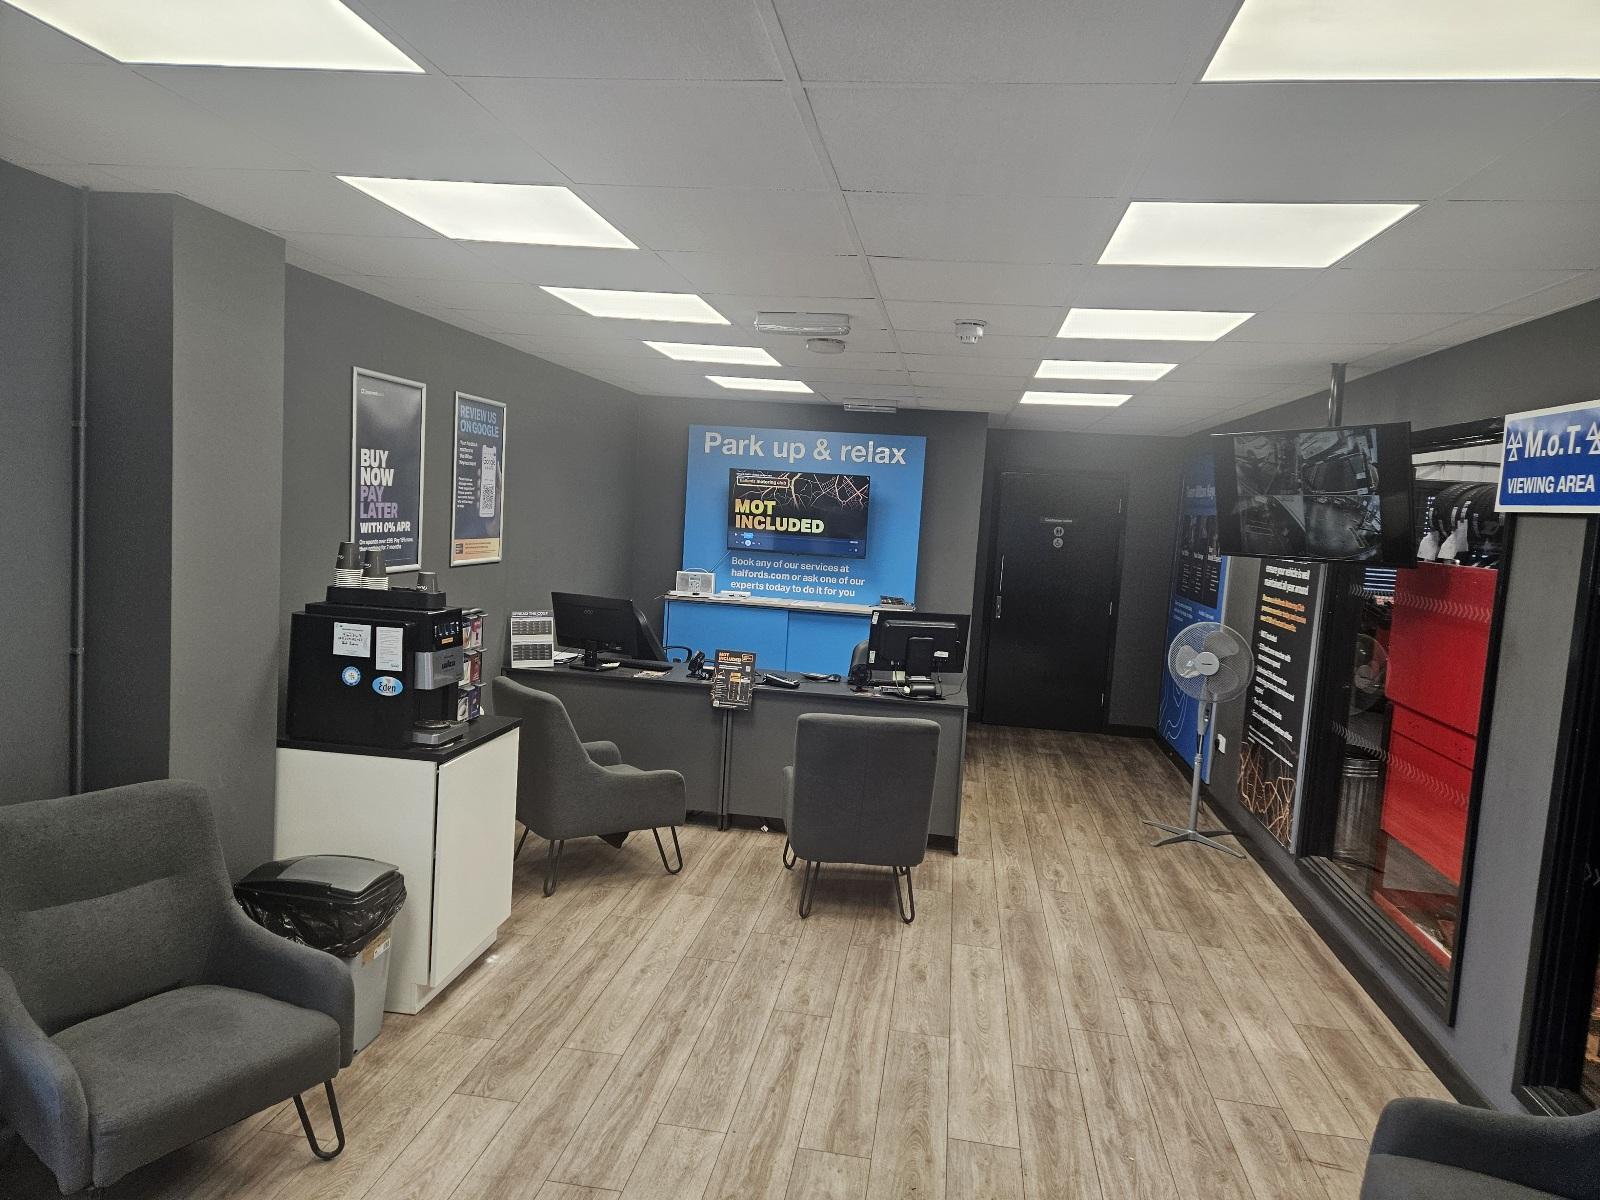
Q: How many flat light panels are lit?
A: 10